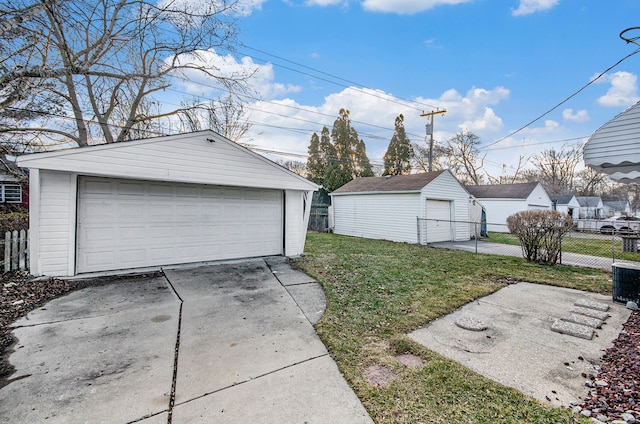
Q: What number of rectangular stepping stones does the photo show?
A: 4